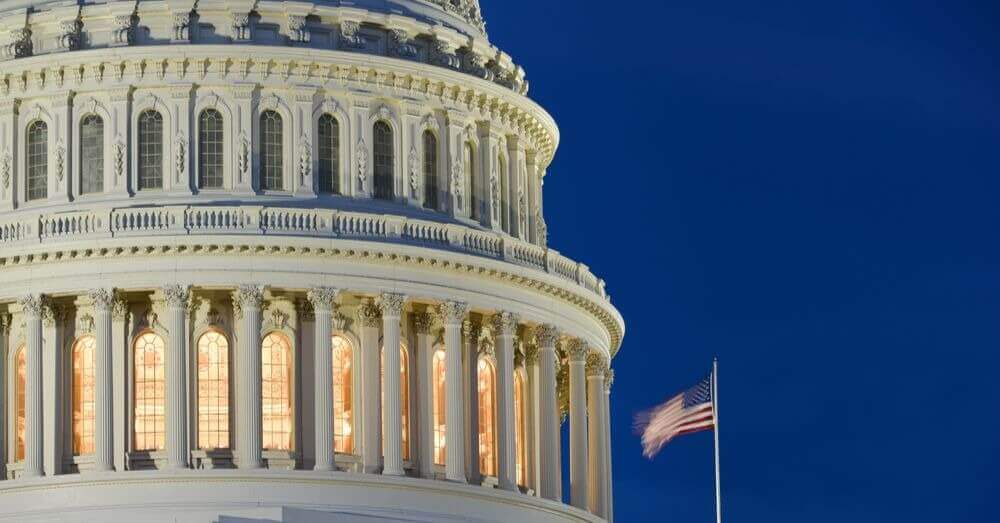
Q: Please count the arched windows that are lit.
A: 10